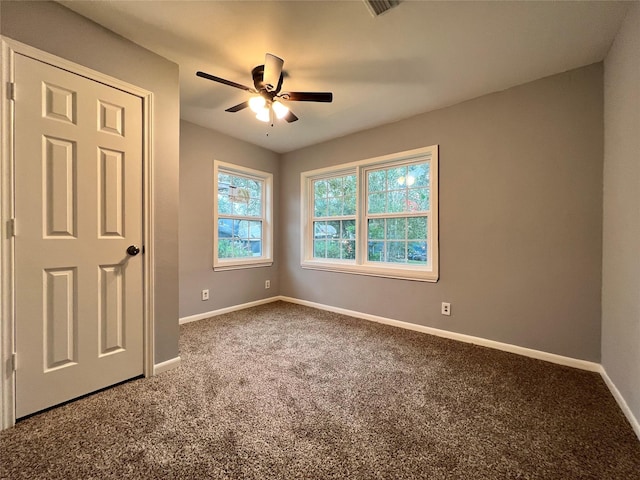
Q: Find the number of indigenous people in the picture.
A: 0